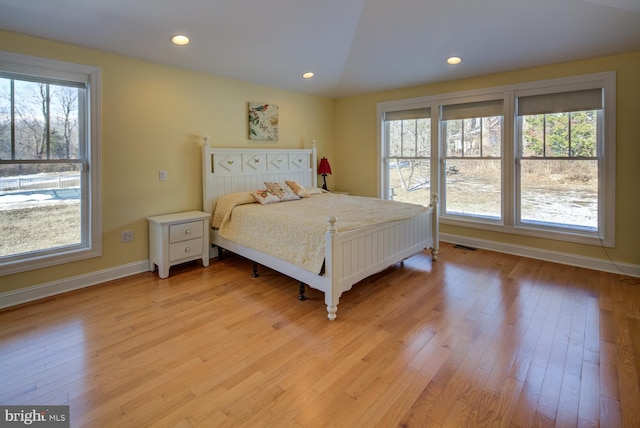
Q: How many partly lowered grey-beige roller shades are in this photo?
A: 3